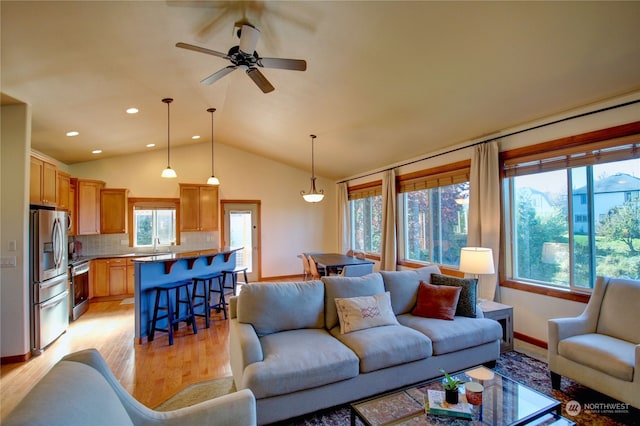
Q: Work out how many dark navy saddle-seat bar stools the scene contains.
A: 3